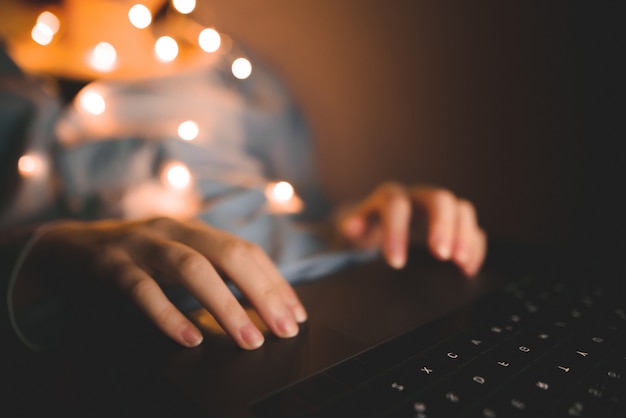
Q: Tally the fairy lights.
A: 13